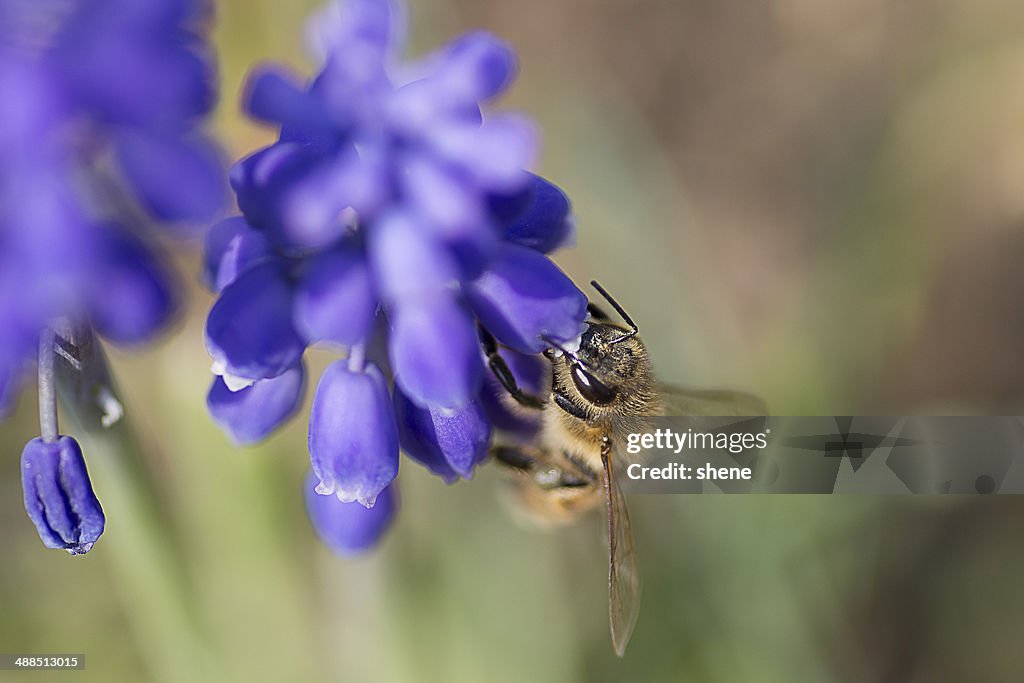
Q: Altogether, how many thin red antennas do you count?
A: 0